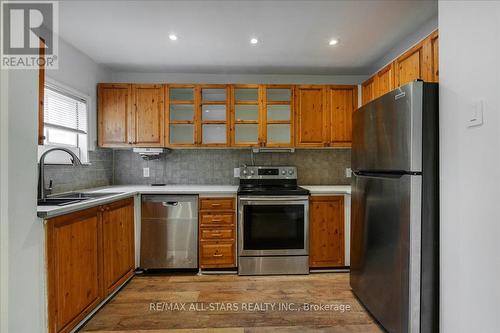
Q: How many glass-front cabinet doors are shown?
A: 4